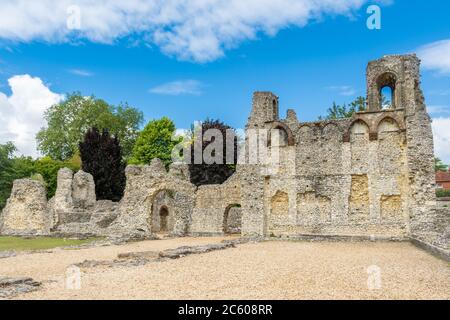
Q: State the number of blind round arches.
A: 5